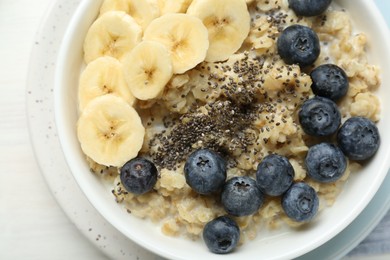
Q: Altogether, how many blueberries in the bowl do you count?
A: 12